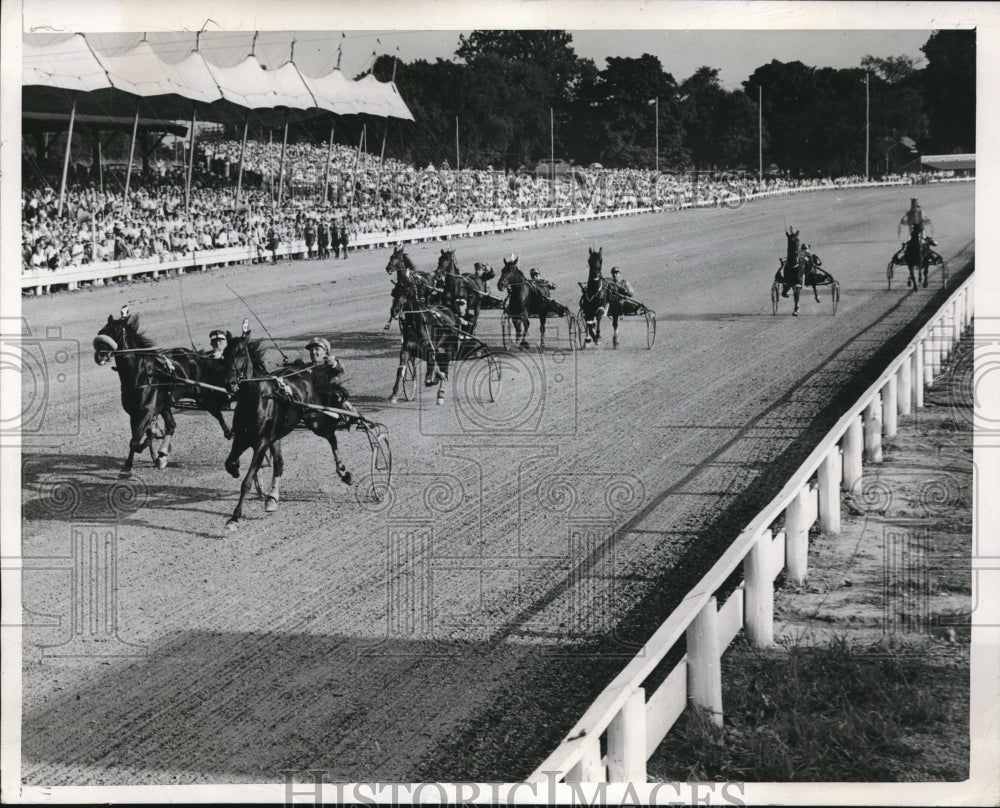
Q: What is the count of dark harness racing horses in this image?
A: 9